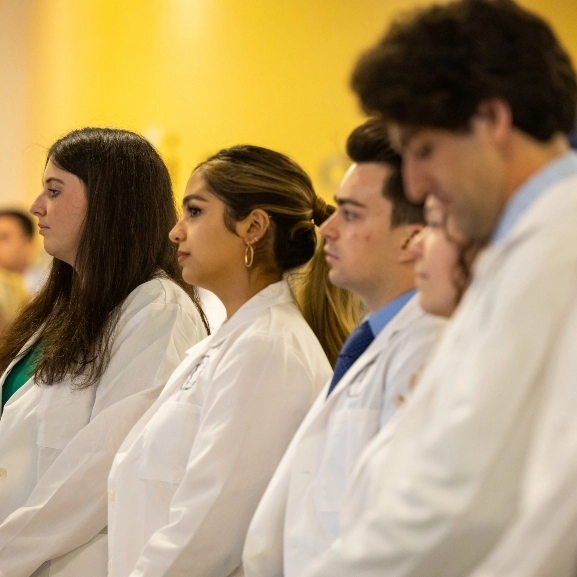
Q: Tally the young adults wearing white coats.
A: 5